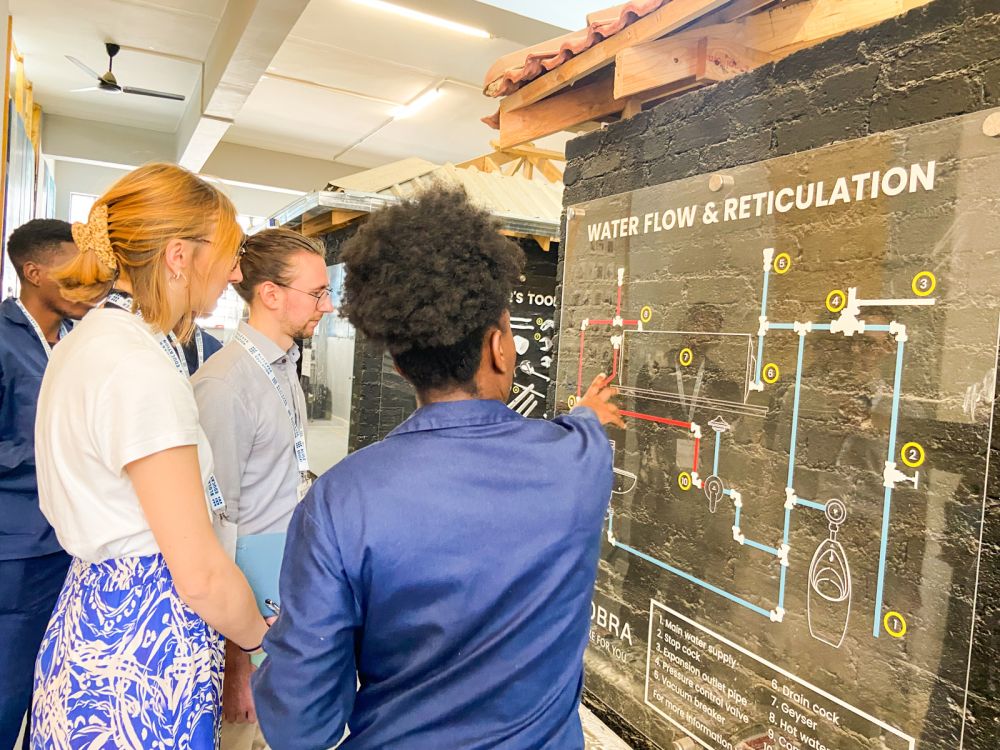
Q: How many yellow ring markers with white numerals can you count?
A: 10